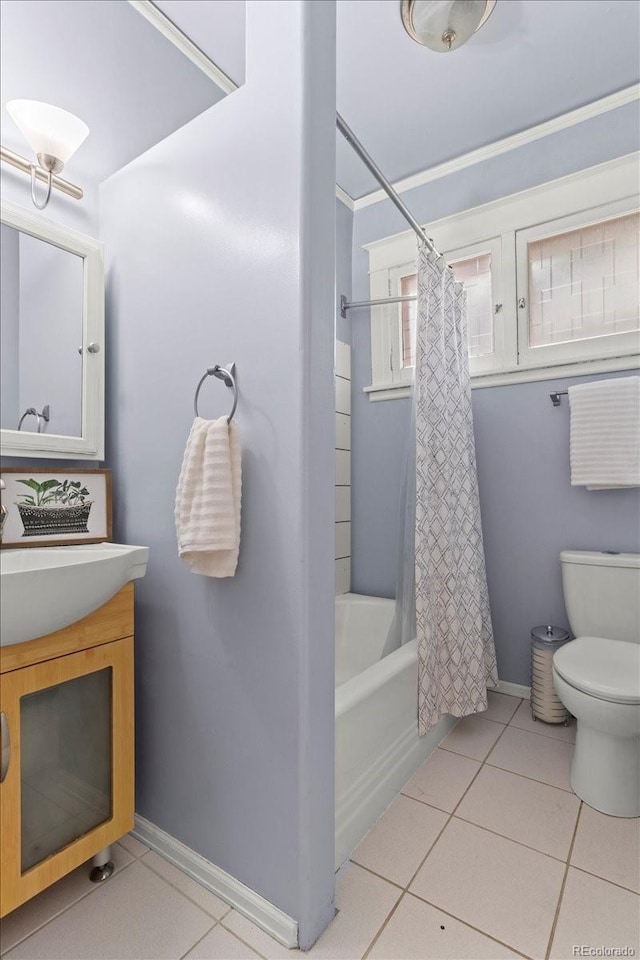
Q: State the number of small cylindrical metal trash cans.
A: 1